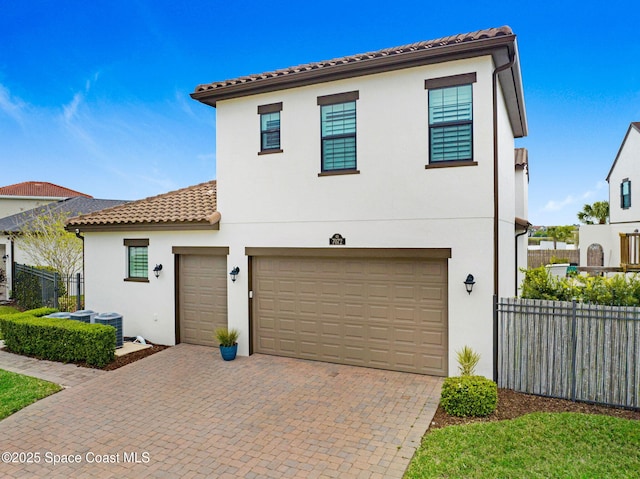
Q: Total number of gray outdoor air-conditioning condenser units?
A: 3